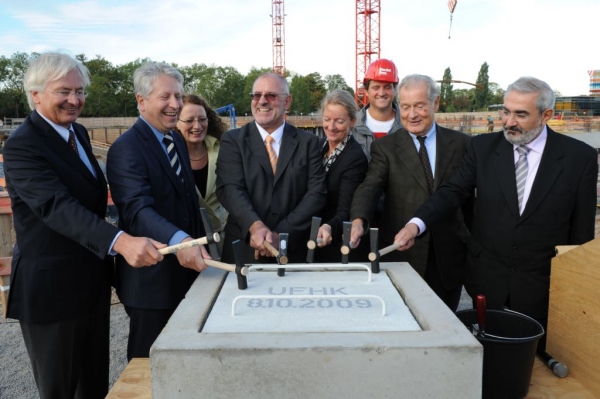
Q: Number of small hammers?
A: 6